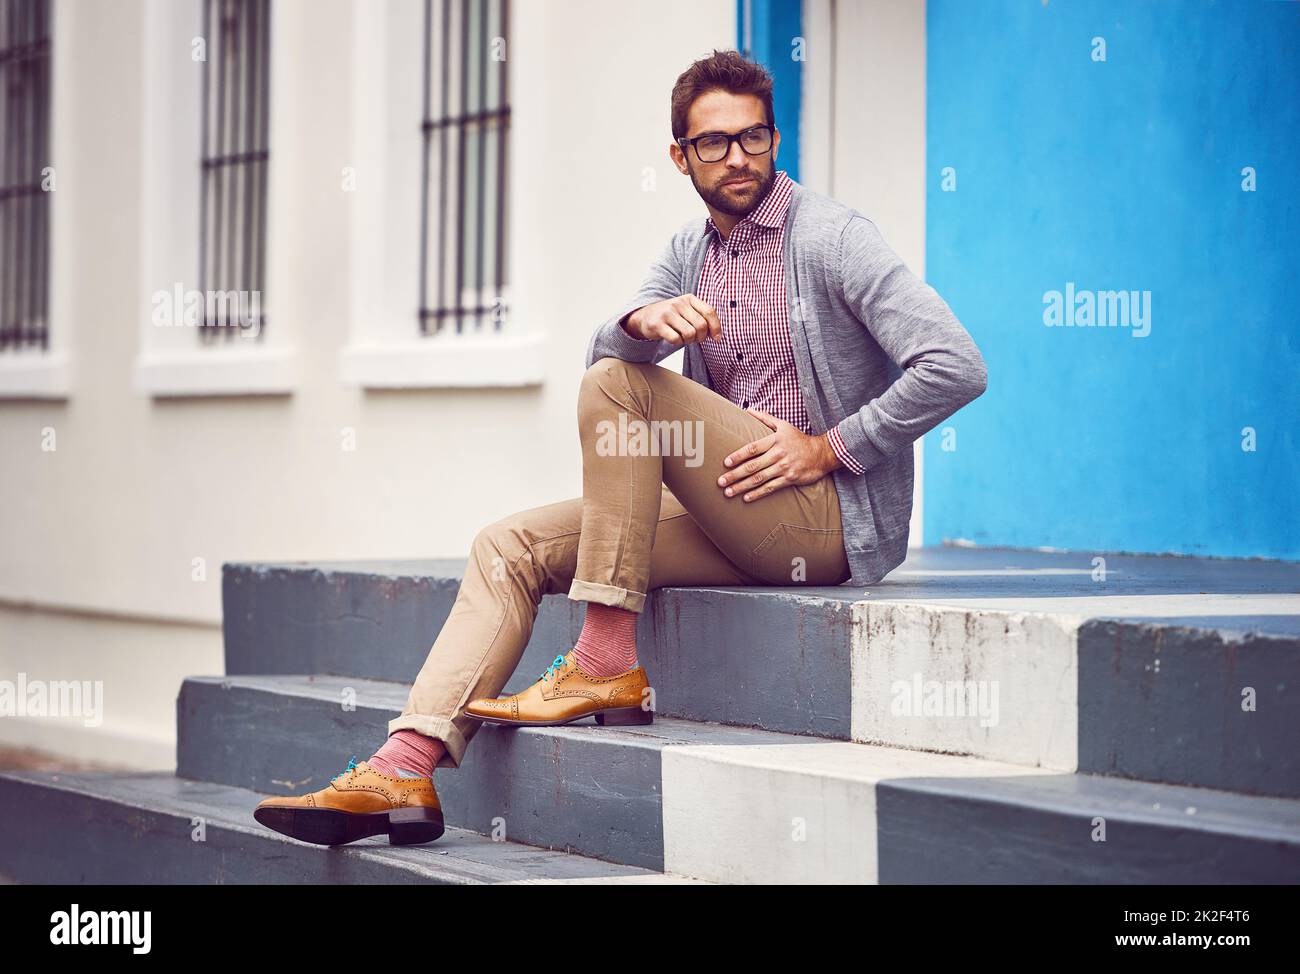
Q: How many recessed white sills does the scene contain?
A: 3